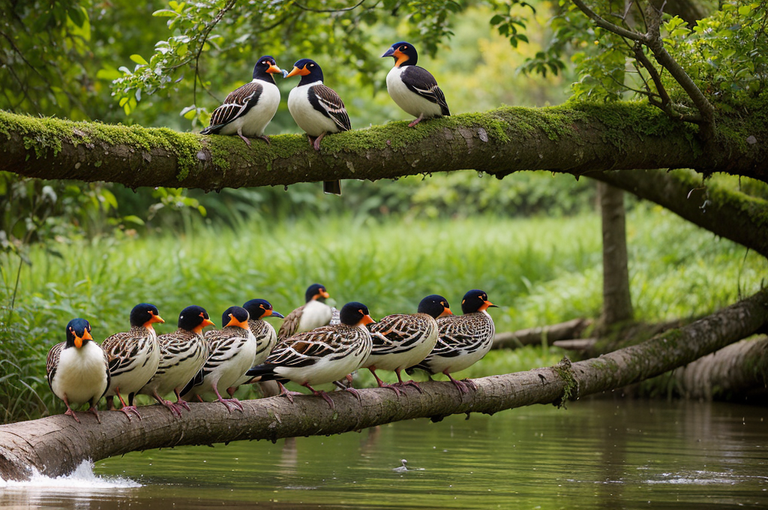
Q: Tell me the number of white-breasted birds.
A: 12